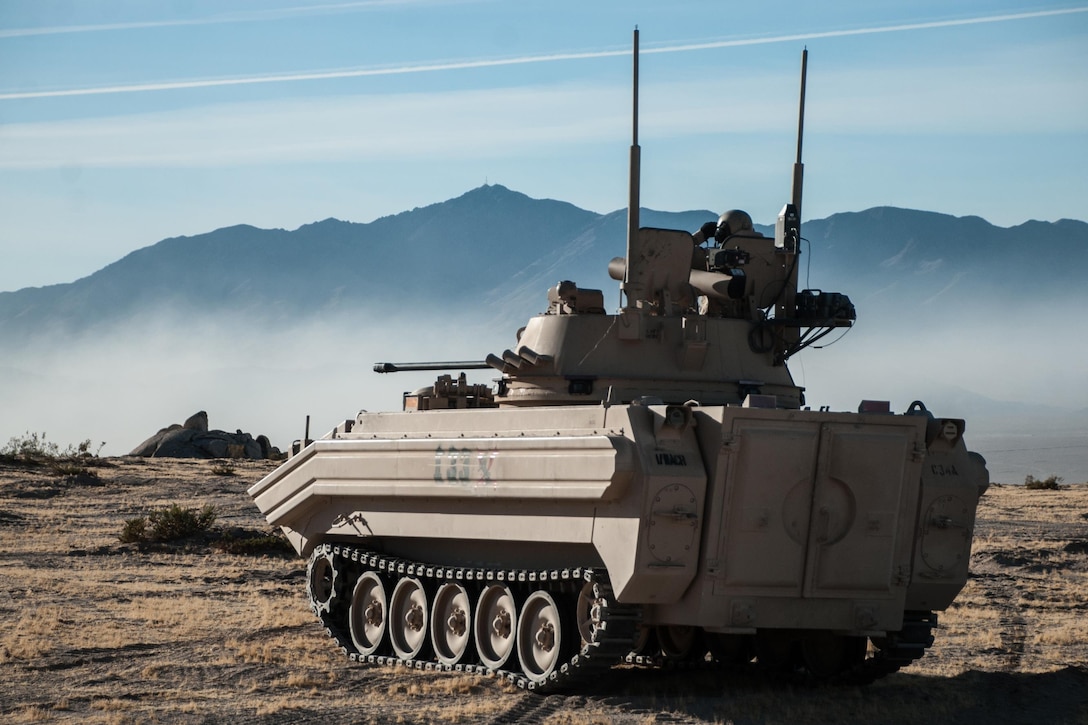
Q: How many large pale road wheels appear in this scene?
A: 5